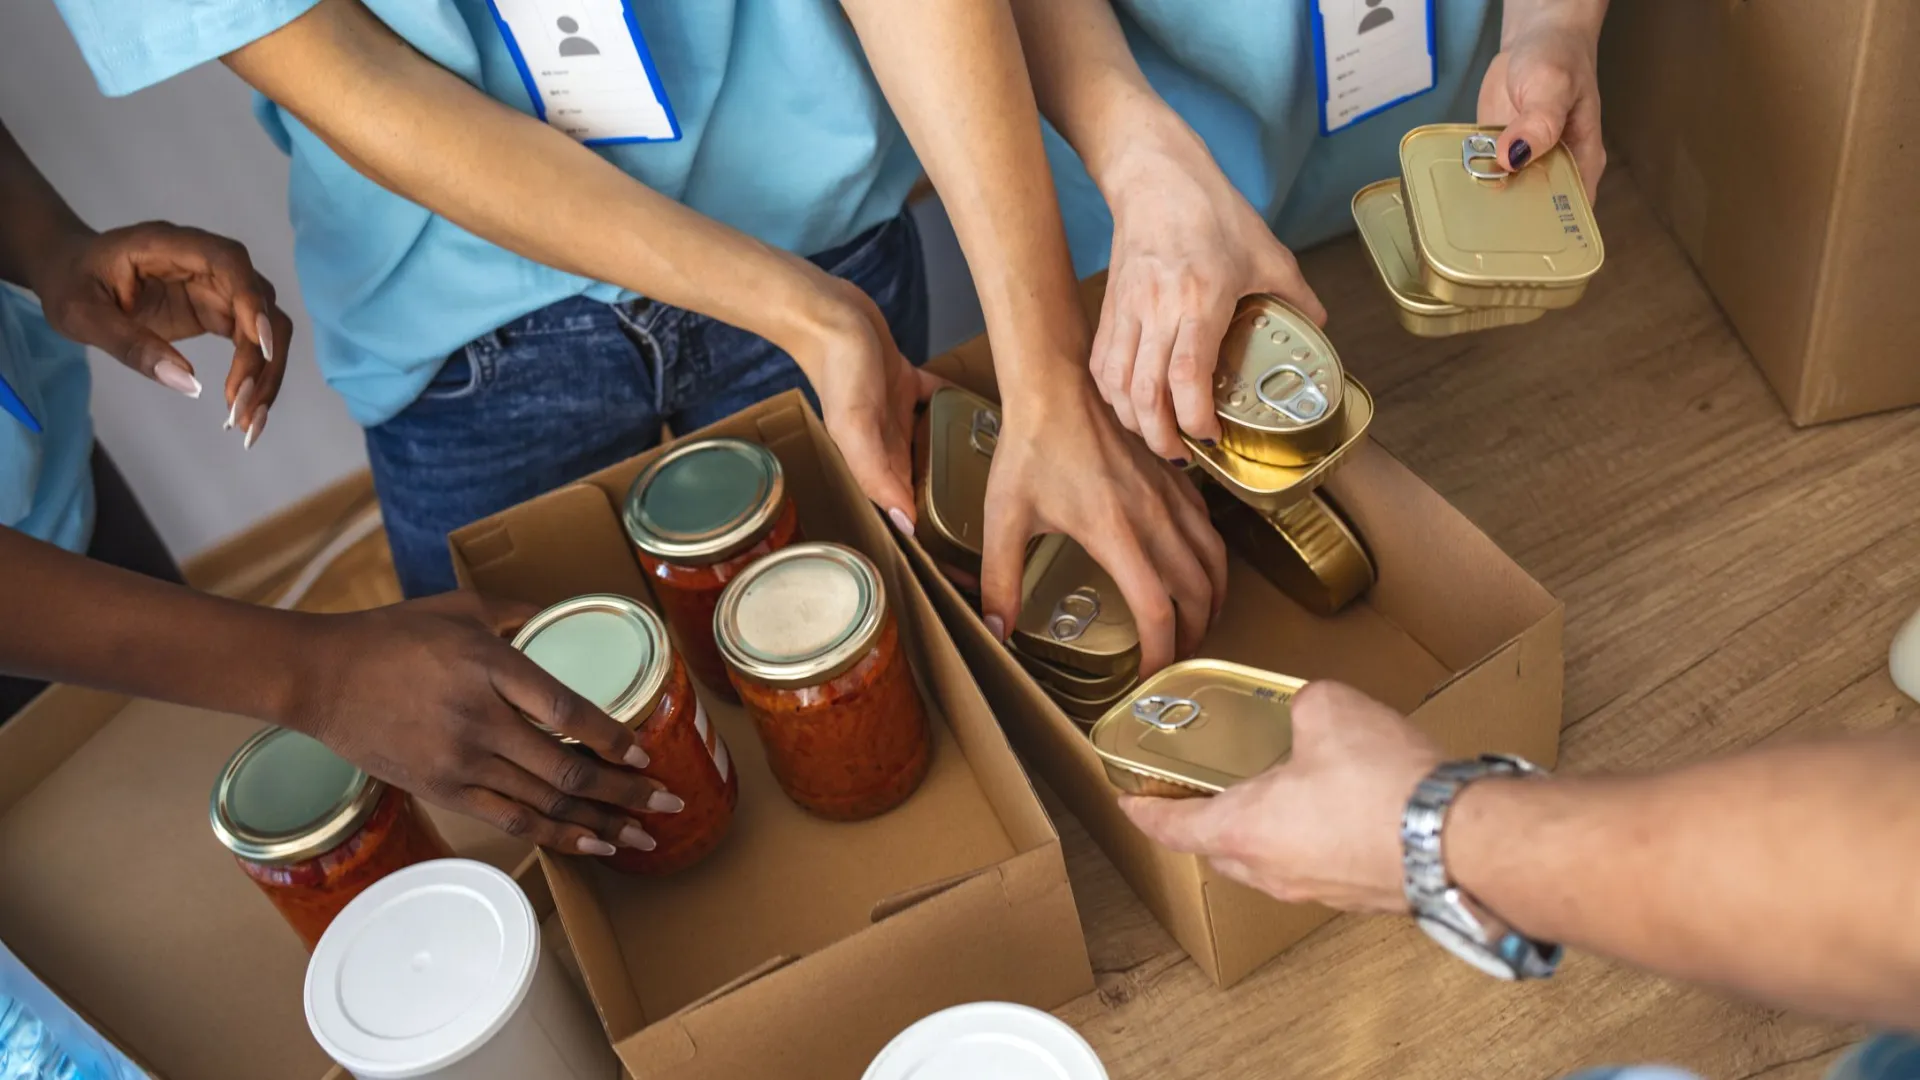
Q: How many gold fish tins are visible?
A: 11